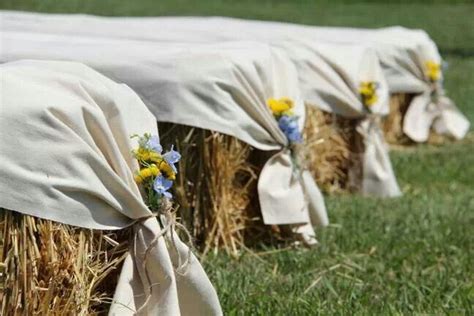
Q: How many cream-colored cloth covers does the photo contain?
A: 4